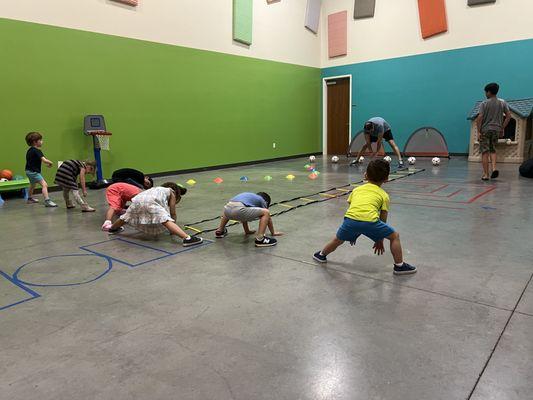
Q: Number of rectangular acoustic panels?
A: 8